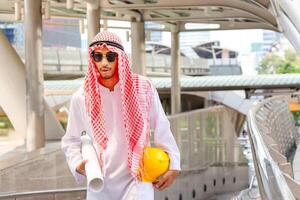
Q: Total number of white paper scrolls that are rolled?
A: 1